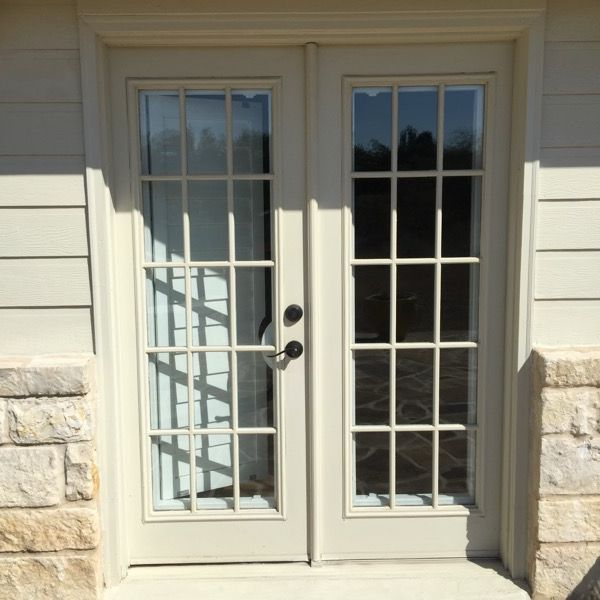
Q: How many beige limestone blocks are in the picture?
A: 12